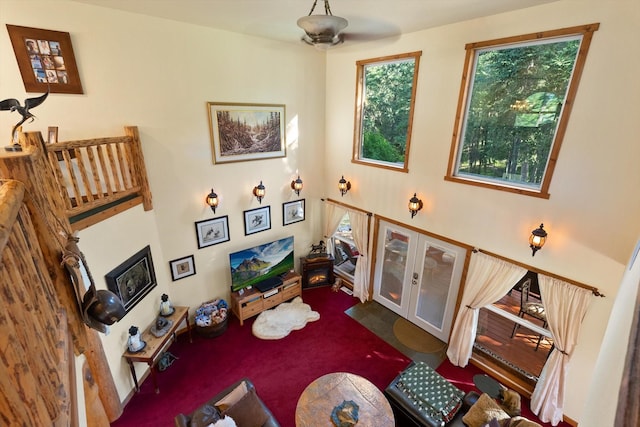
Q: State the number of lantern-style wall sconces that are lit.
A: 6